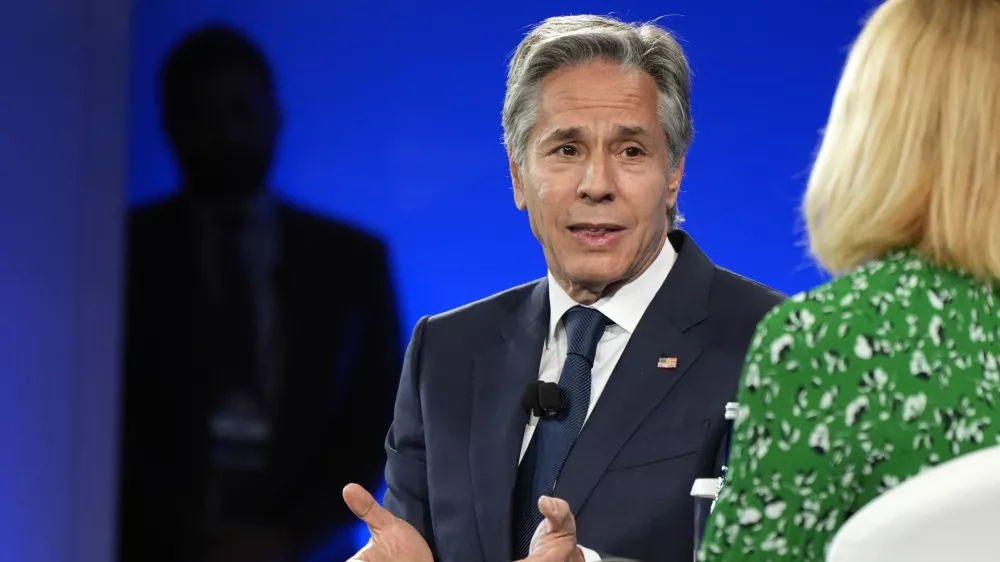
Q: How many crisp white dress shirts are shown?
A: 1